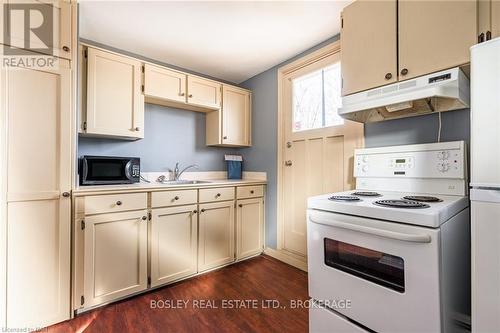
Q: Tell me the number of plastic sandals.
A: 0